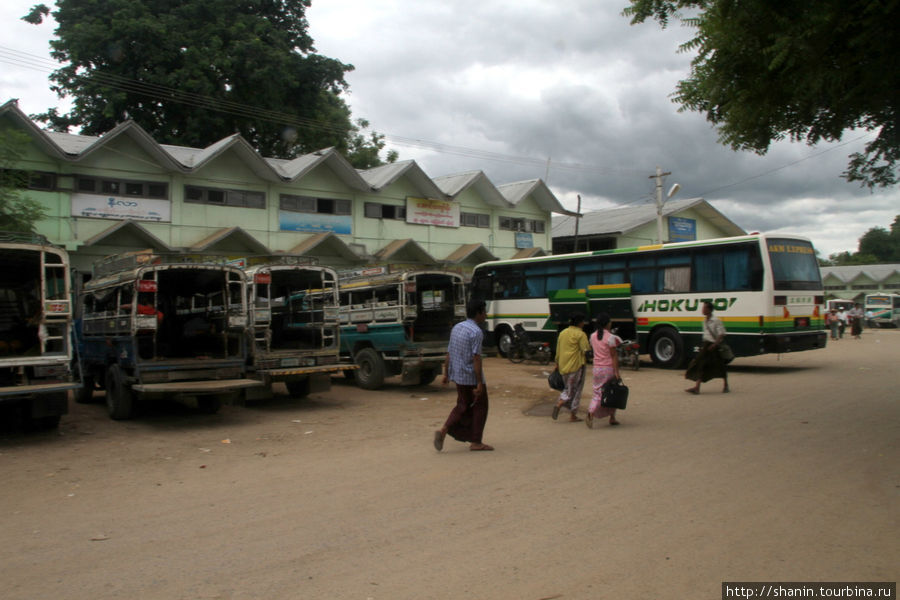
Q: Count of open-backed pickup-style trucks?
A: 4